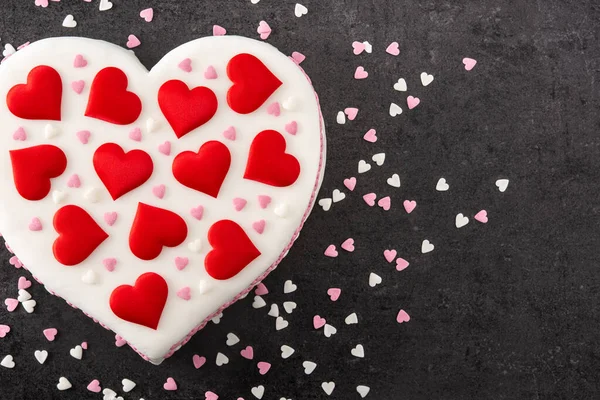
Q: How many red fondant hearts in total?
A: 12